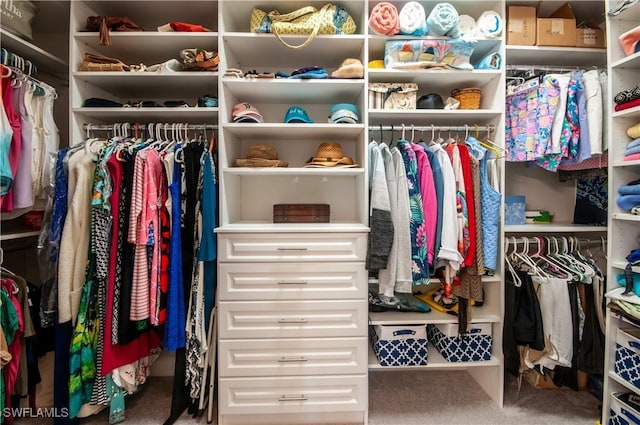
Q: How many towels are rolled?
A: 5